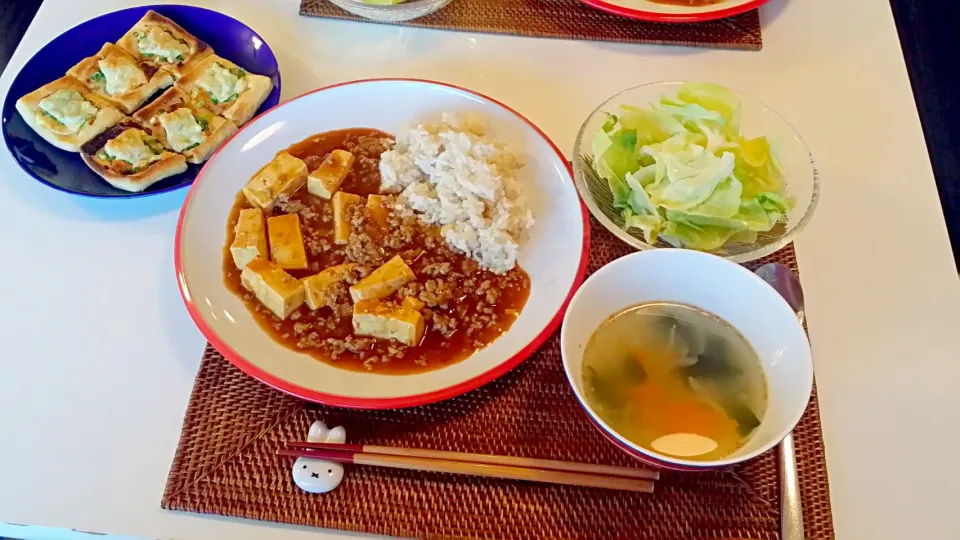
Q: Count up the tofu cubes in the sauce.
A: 10